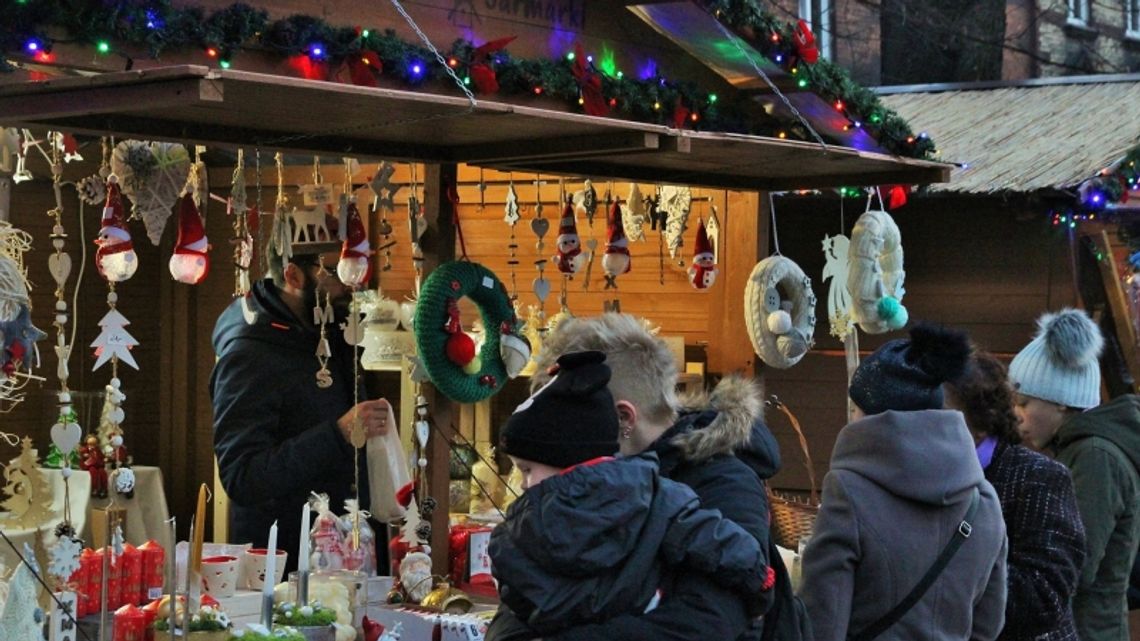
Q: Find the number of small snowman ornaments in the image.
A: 6